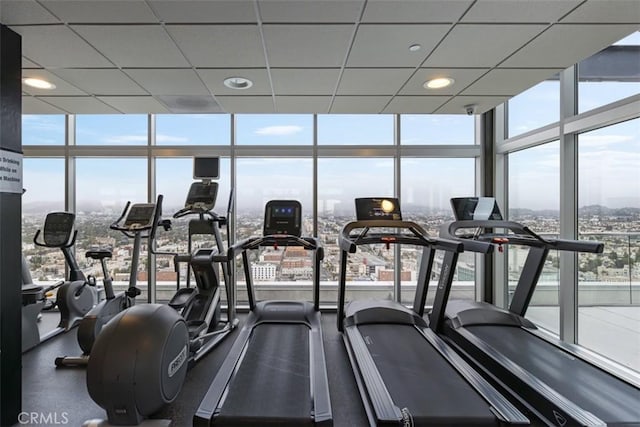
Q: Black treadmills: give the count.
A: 3